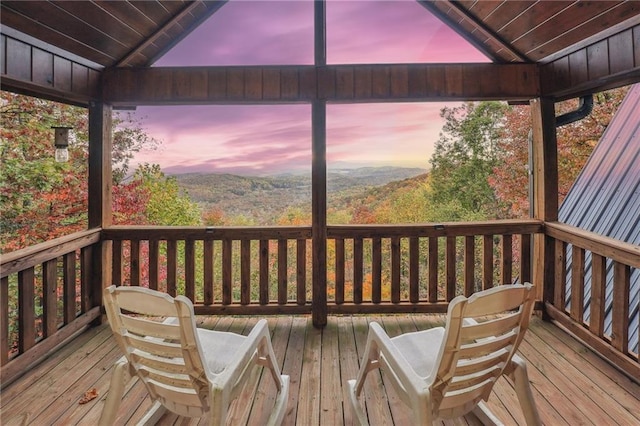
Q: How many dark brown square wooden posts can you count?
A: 3